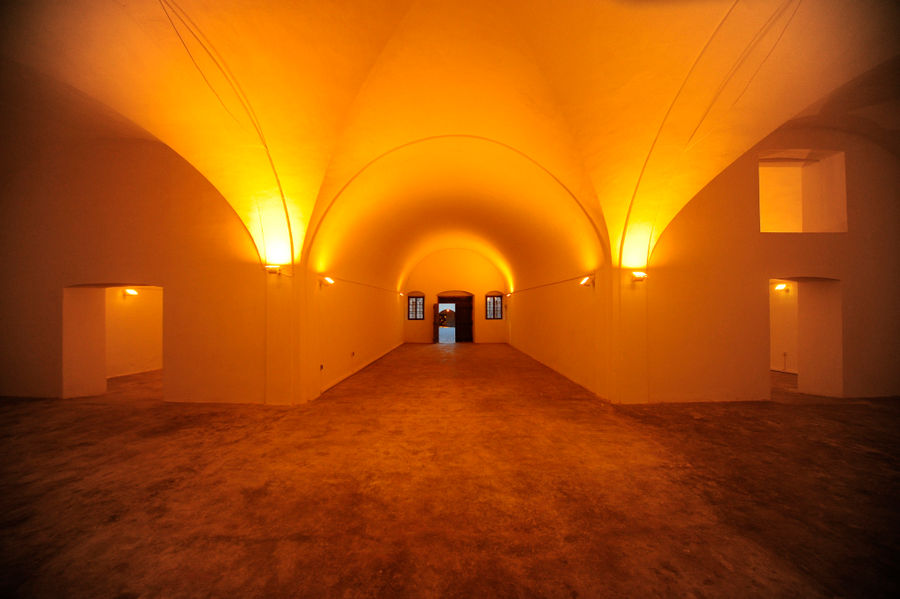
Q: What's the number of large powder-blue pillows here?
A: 0